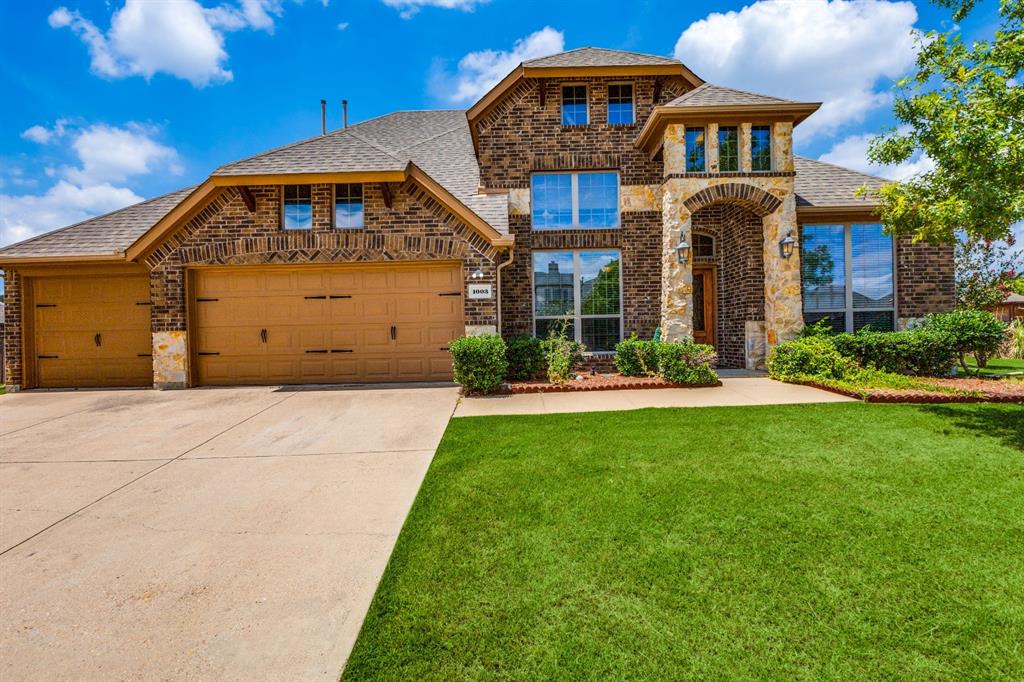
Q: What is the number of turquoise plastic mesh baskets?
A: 0